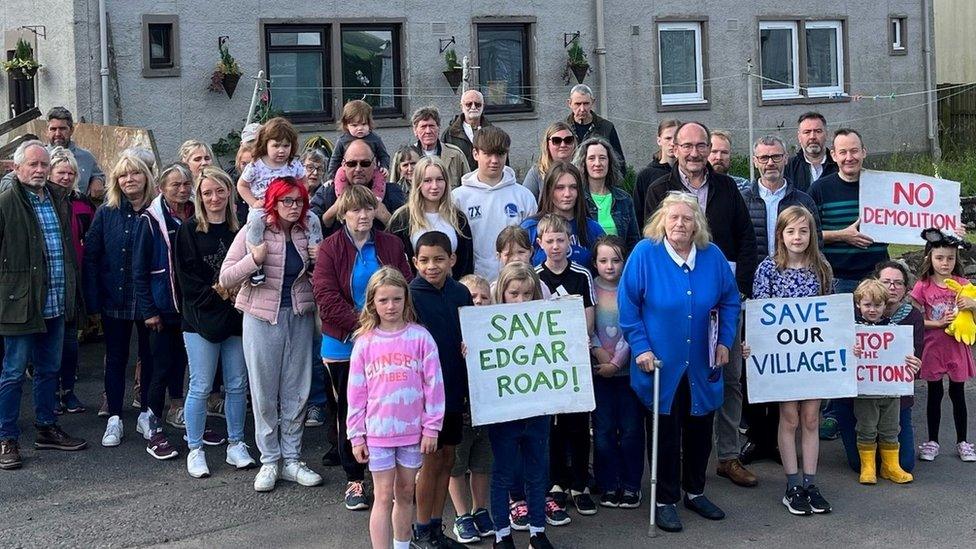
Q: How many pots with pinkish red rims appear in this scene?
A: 0